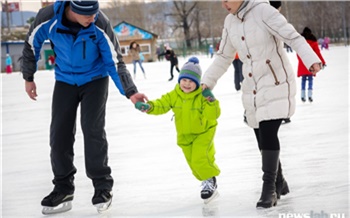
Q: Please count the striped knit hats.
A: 2